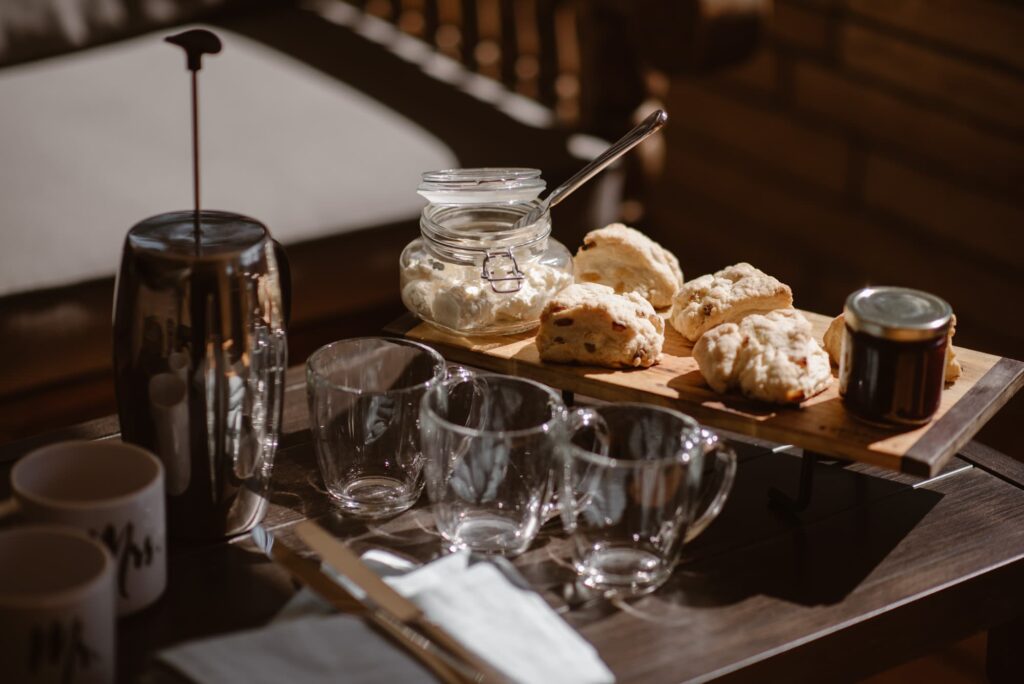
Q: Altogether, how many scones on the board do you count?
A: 5